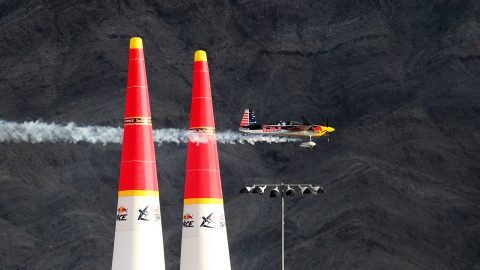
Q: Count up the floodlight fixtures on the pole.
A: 6